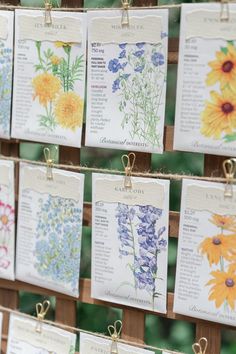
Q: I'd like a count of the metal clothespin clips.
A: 9